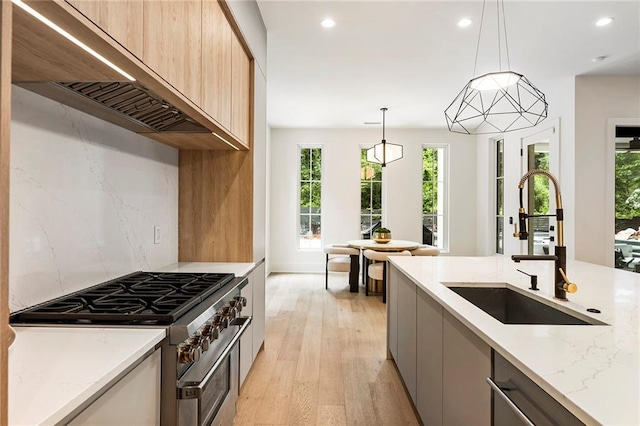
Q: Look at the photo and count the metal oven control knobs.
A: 7